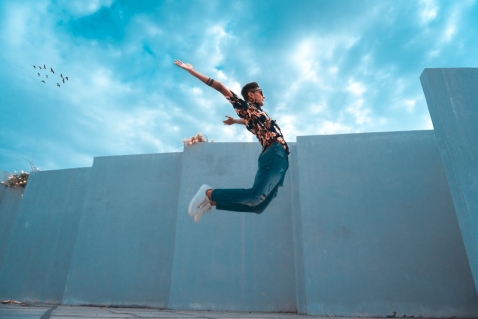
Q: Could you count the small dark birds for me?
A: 11